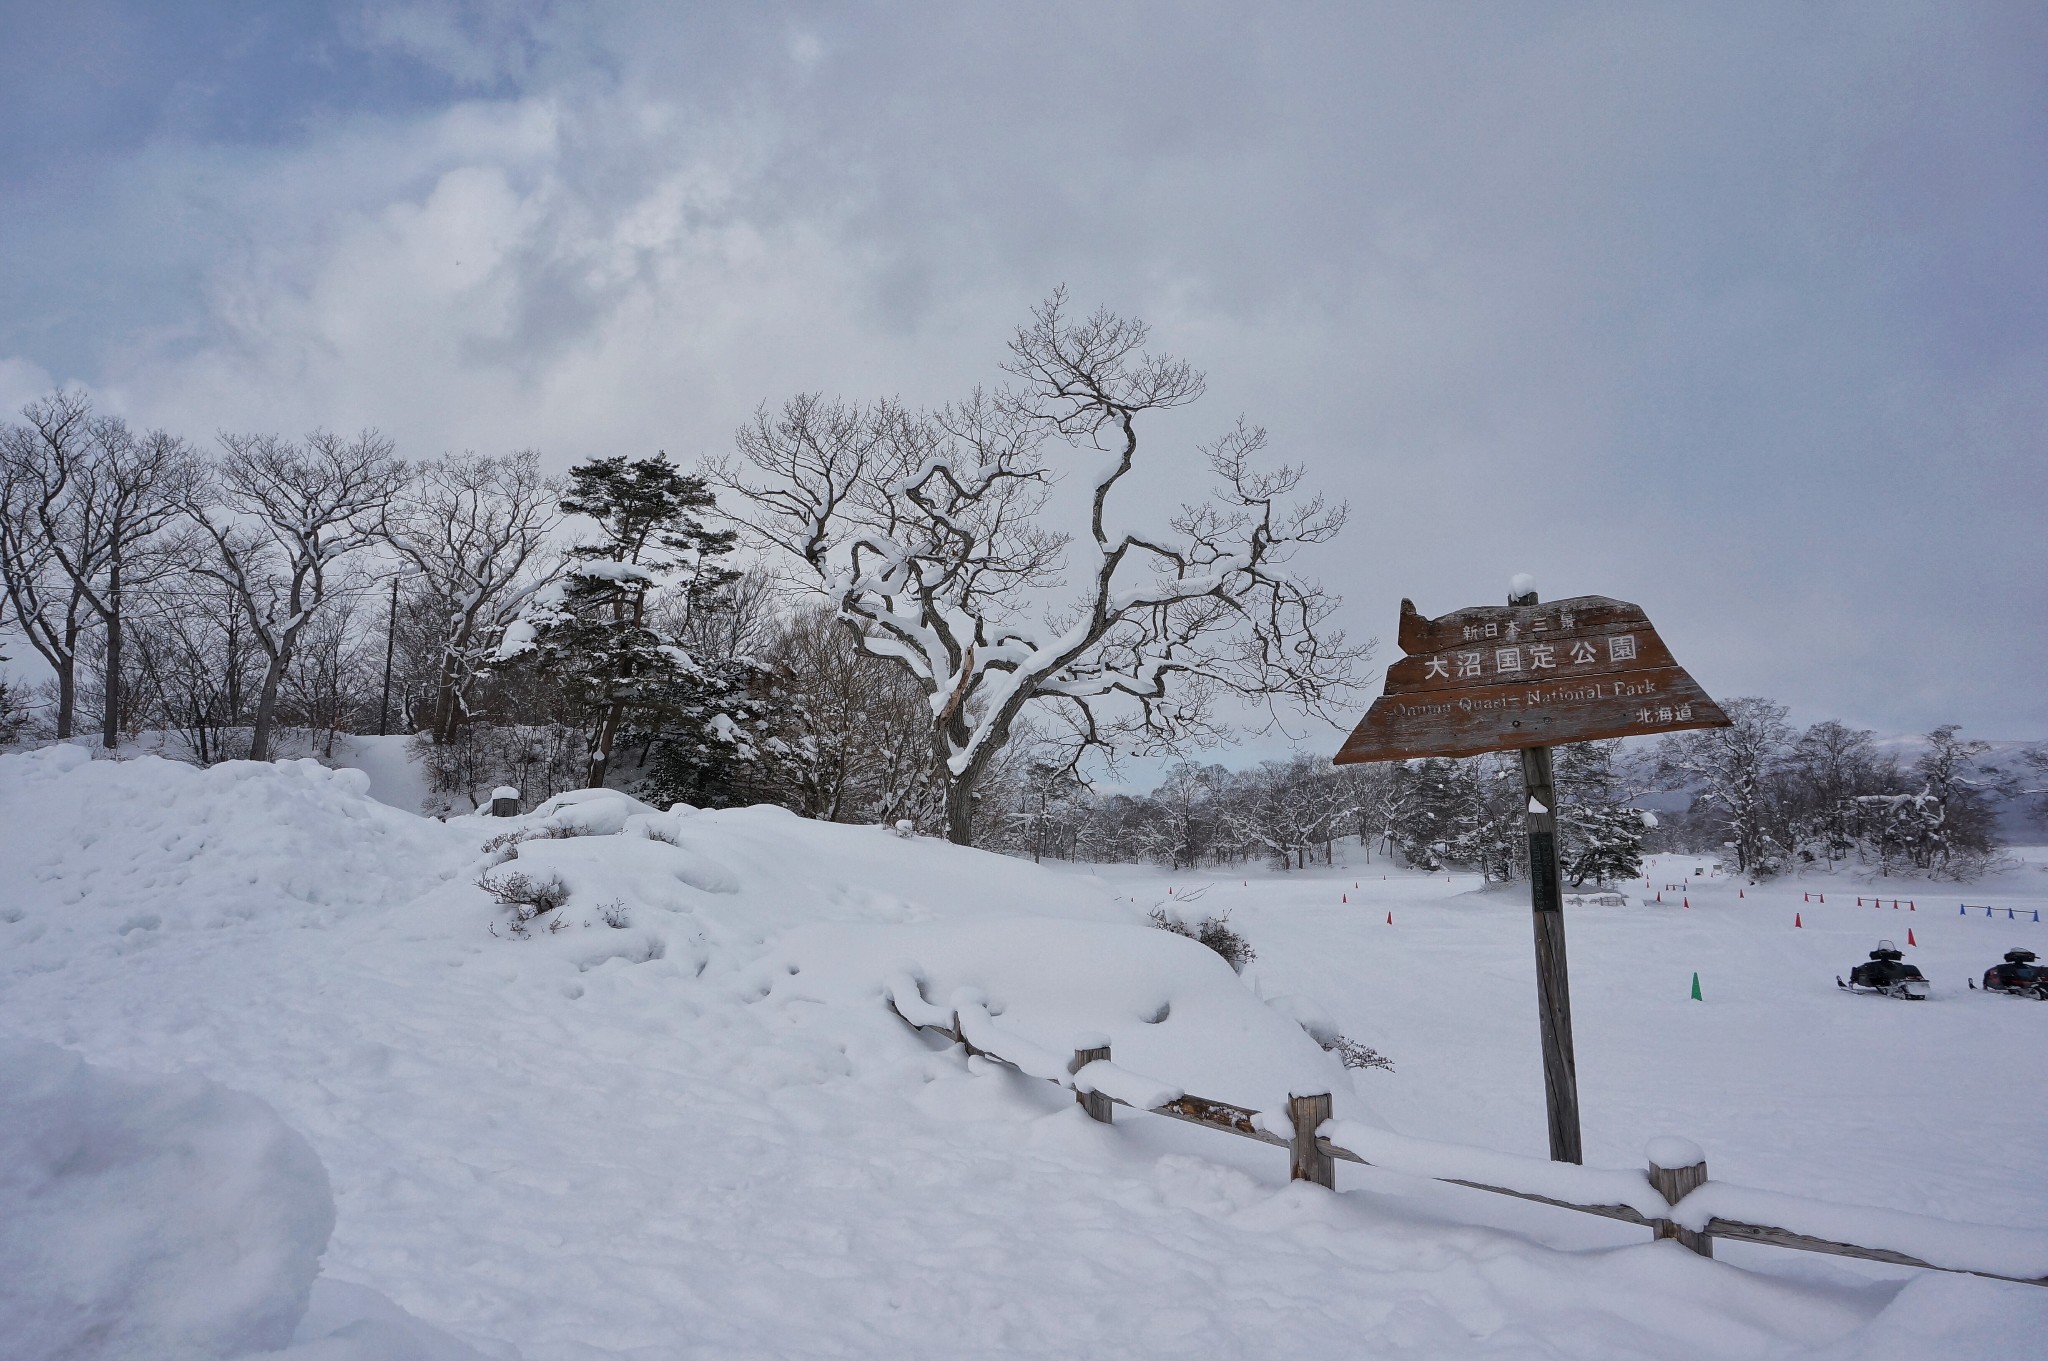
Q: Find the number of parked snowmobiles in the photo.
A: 2